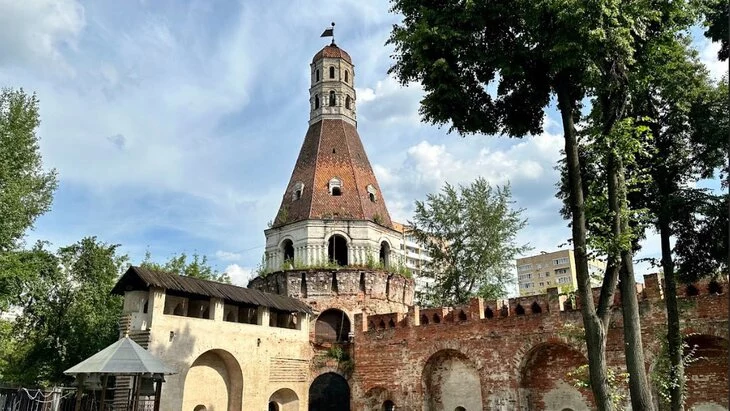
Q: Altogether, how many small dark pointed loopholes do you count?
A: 12